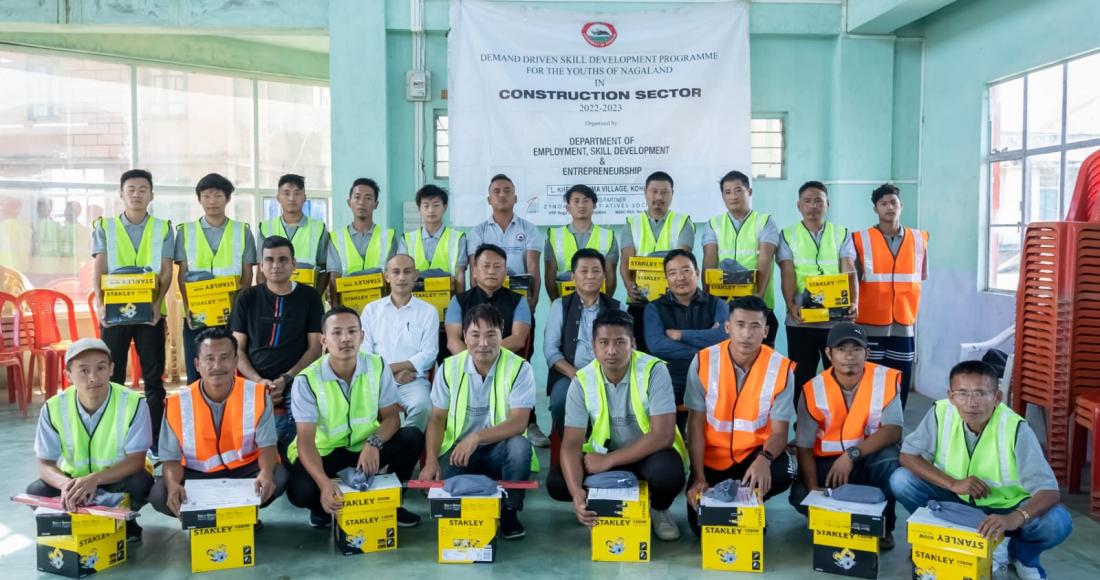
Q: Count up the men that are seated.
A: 5